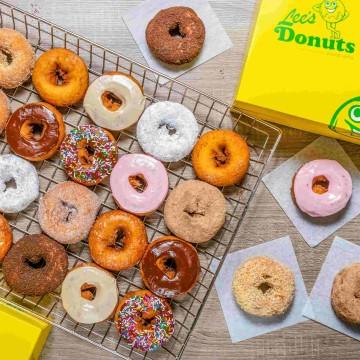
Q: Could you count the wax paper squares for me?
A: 4